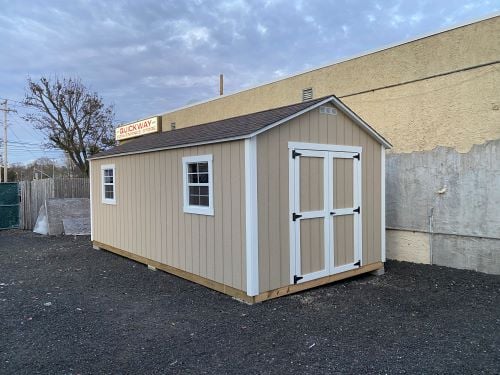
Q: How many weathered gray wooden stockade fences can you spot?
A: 1